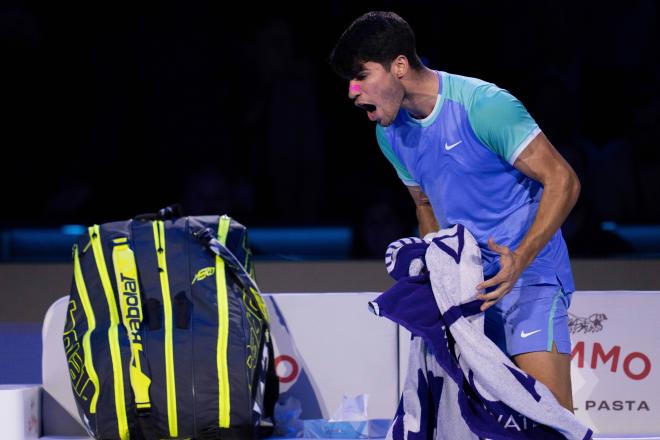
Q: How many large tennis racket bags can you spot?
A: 1